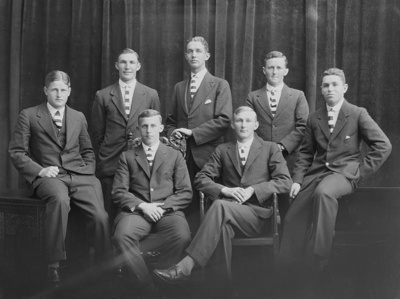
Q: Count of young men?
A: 7